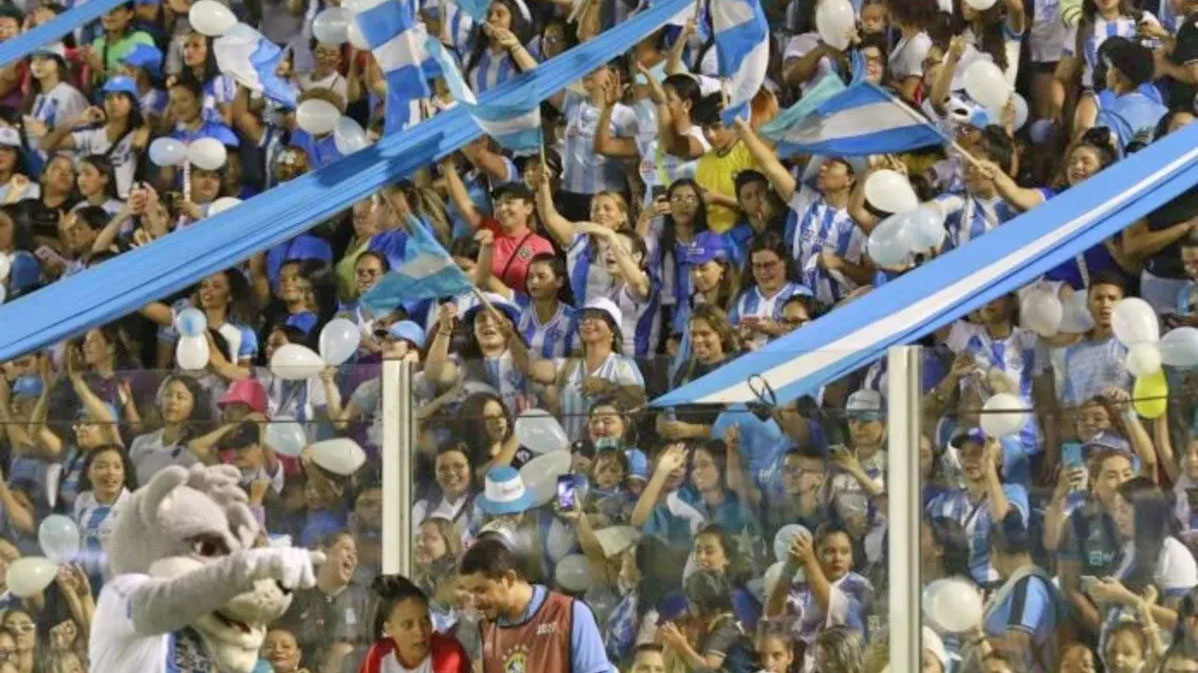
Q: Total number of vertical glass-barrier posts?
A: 2